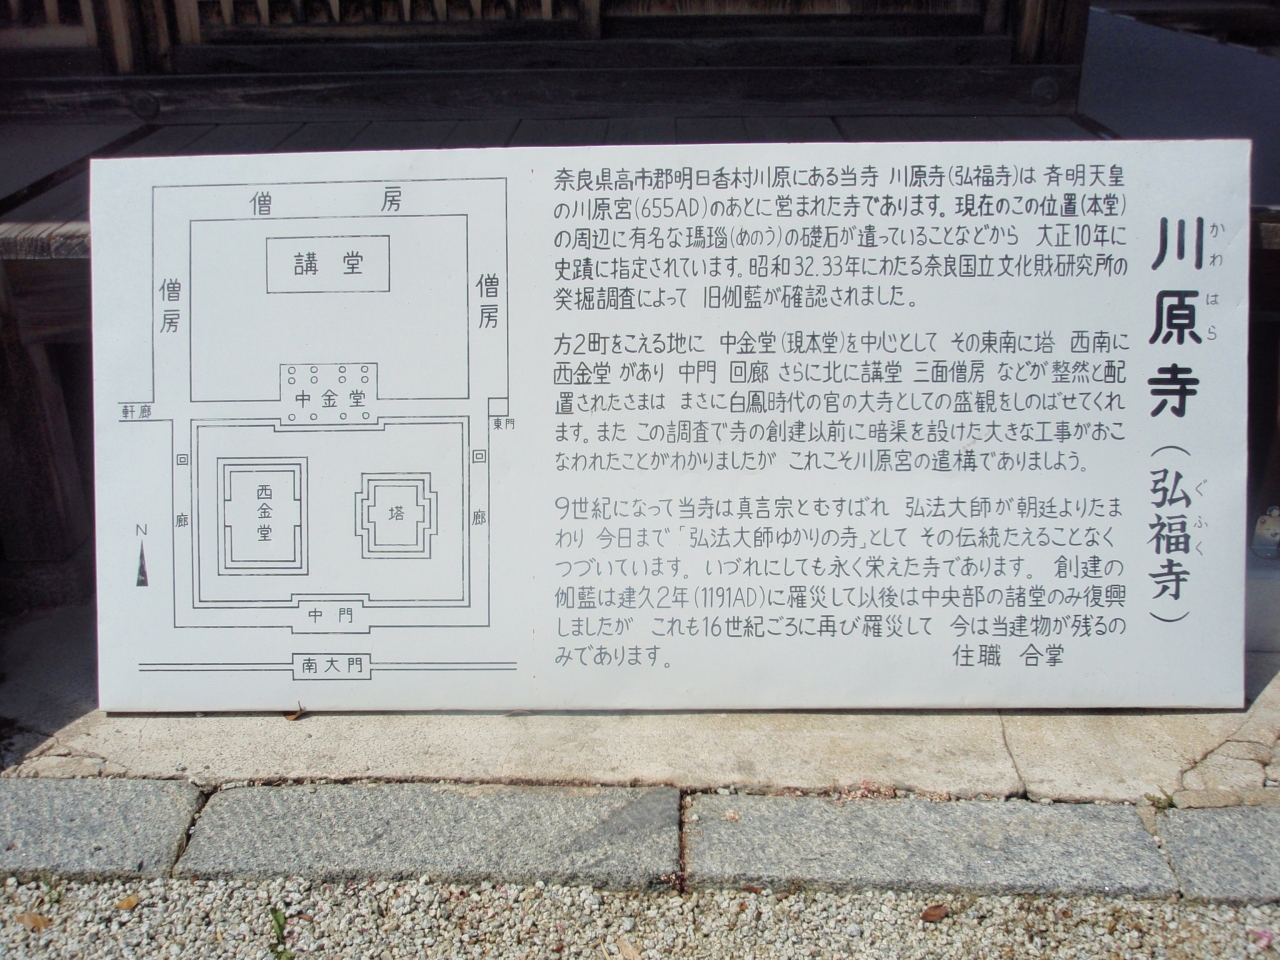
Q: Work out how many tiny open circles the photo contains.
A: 12